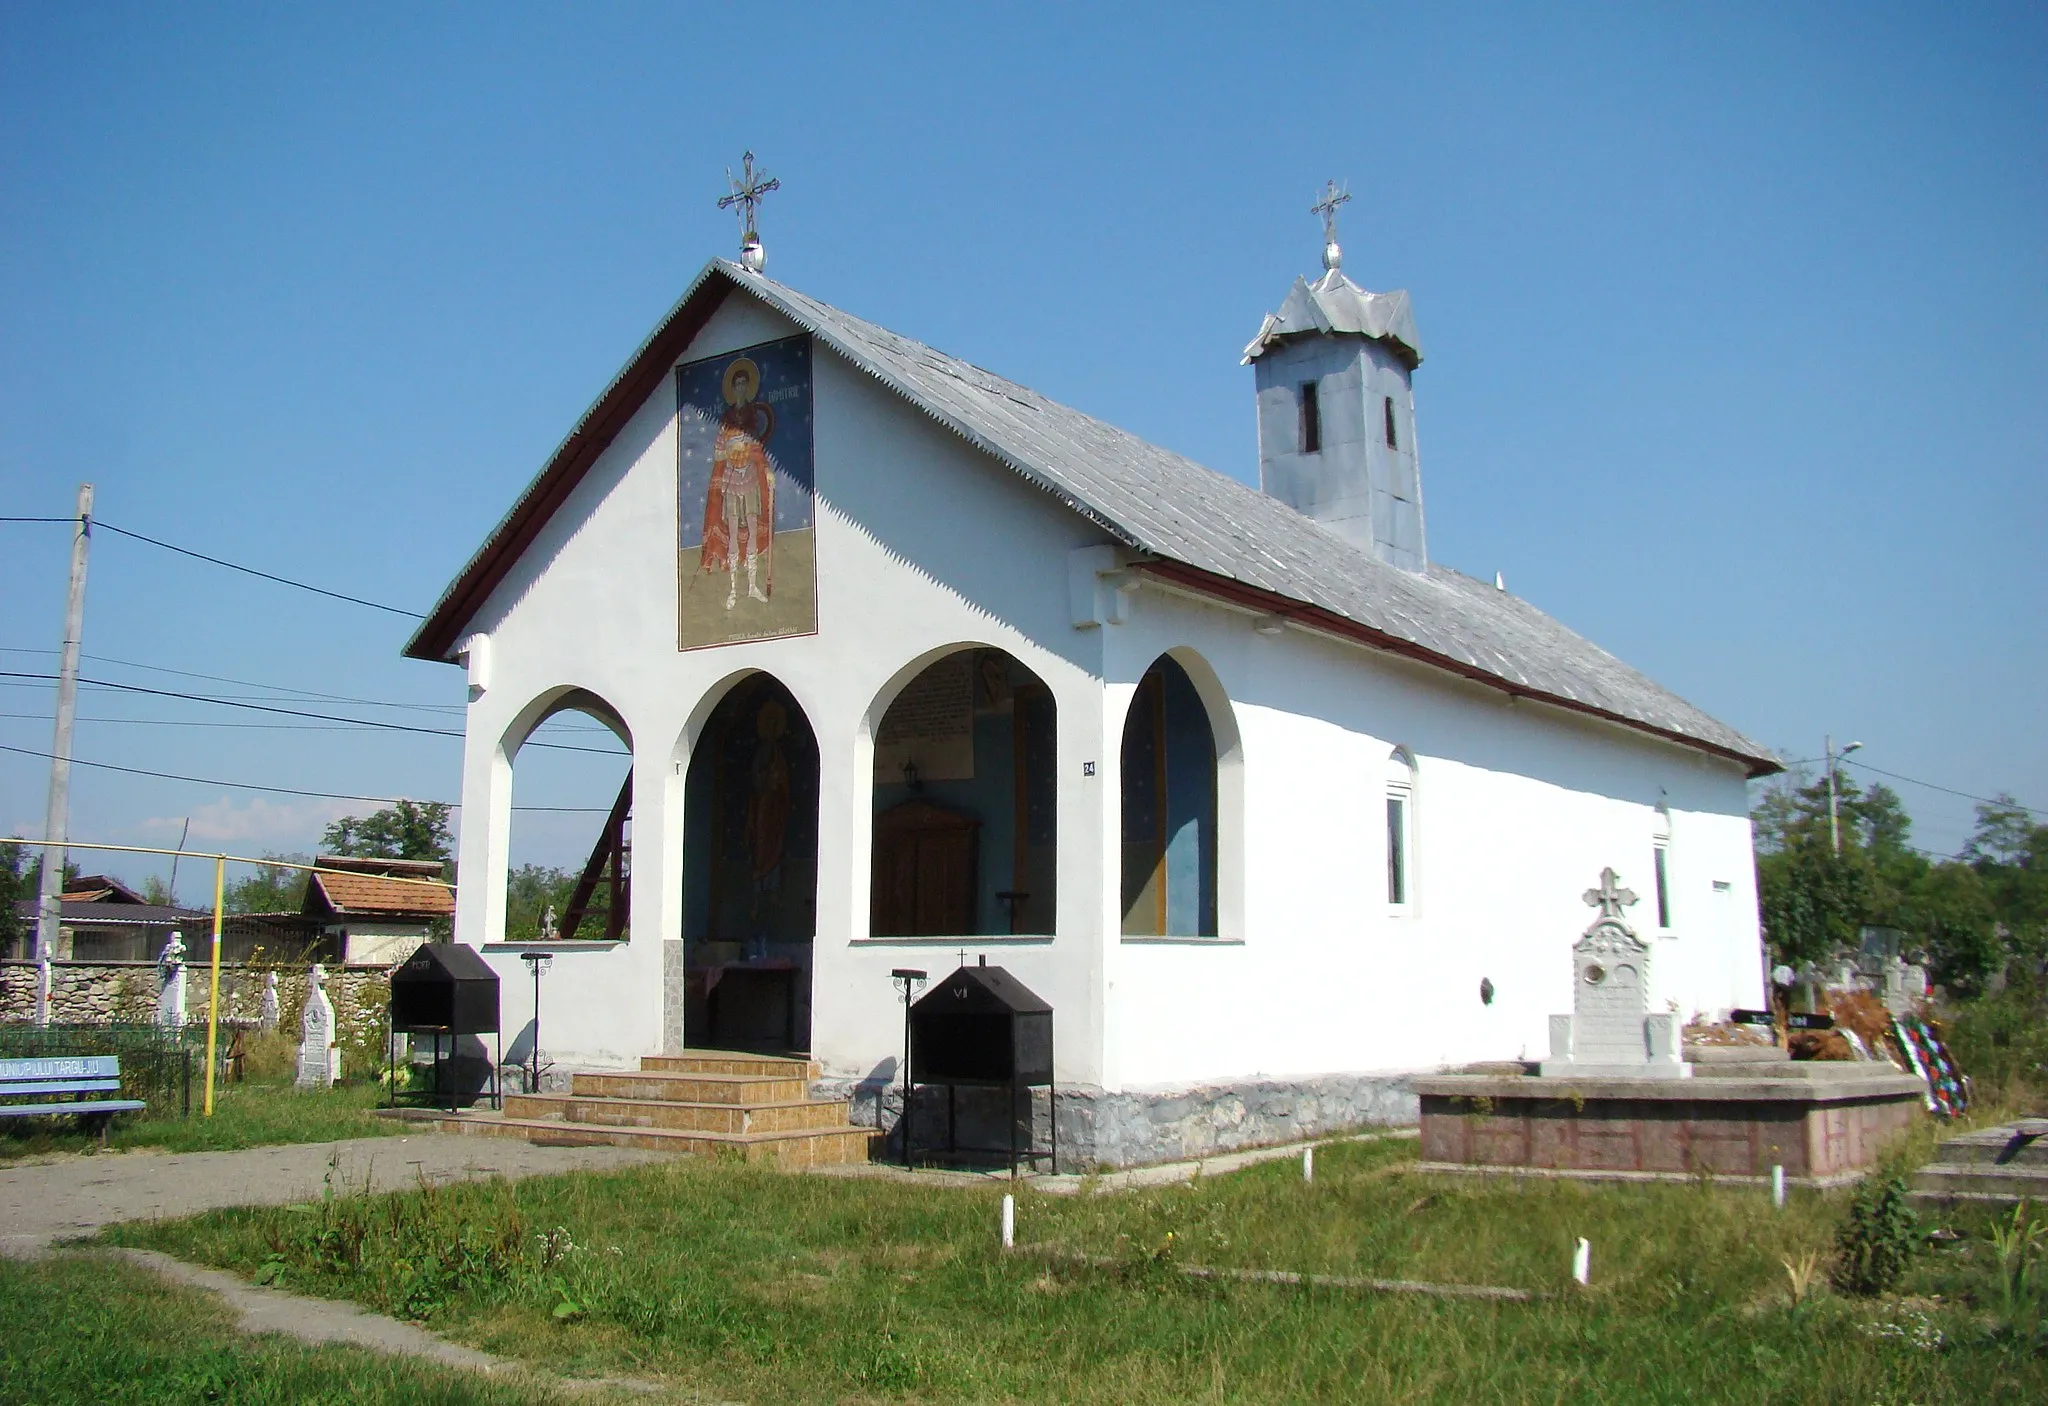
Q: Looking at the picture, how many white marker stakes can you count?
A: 4